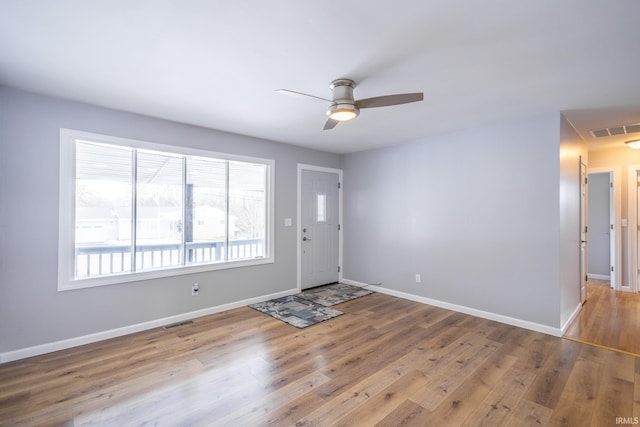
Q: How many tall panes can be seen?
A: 4